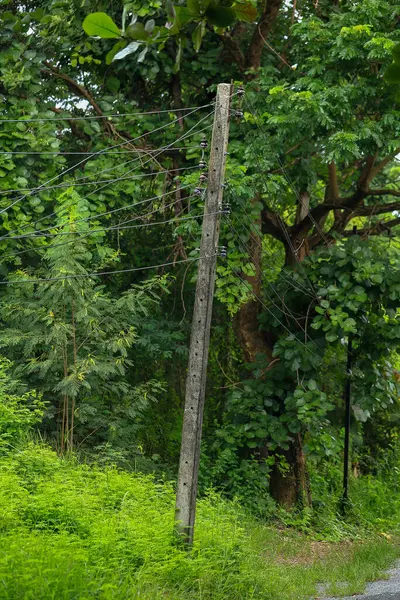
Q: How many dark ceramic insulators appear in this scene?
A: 8